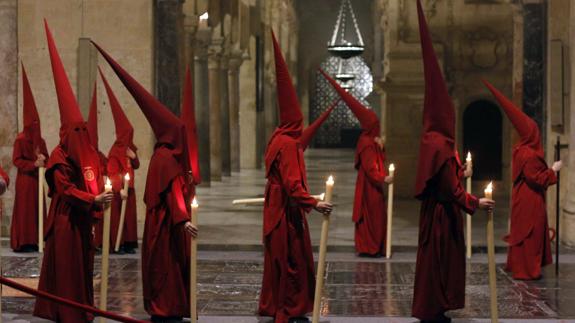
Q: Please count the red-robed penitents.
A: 11